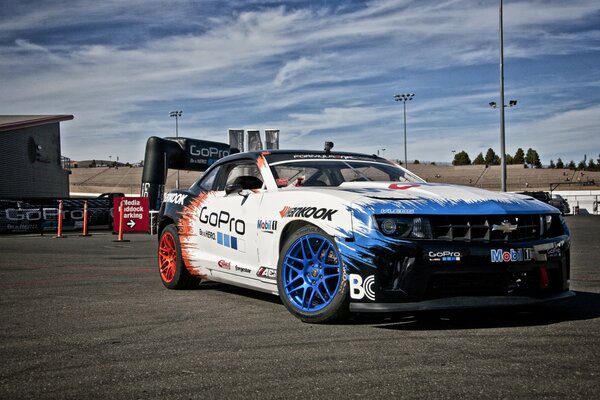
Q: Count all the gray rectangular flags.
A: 3